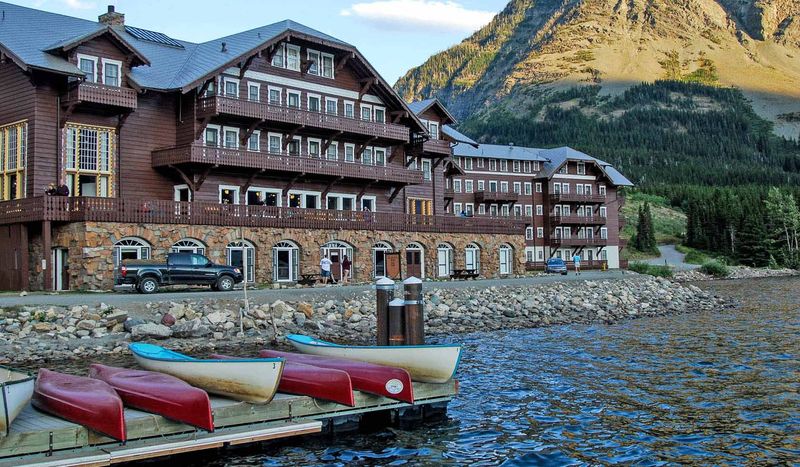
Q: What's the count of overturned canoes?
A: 4